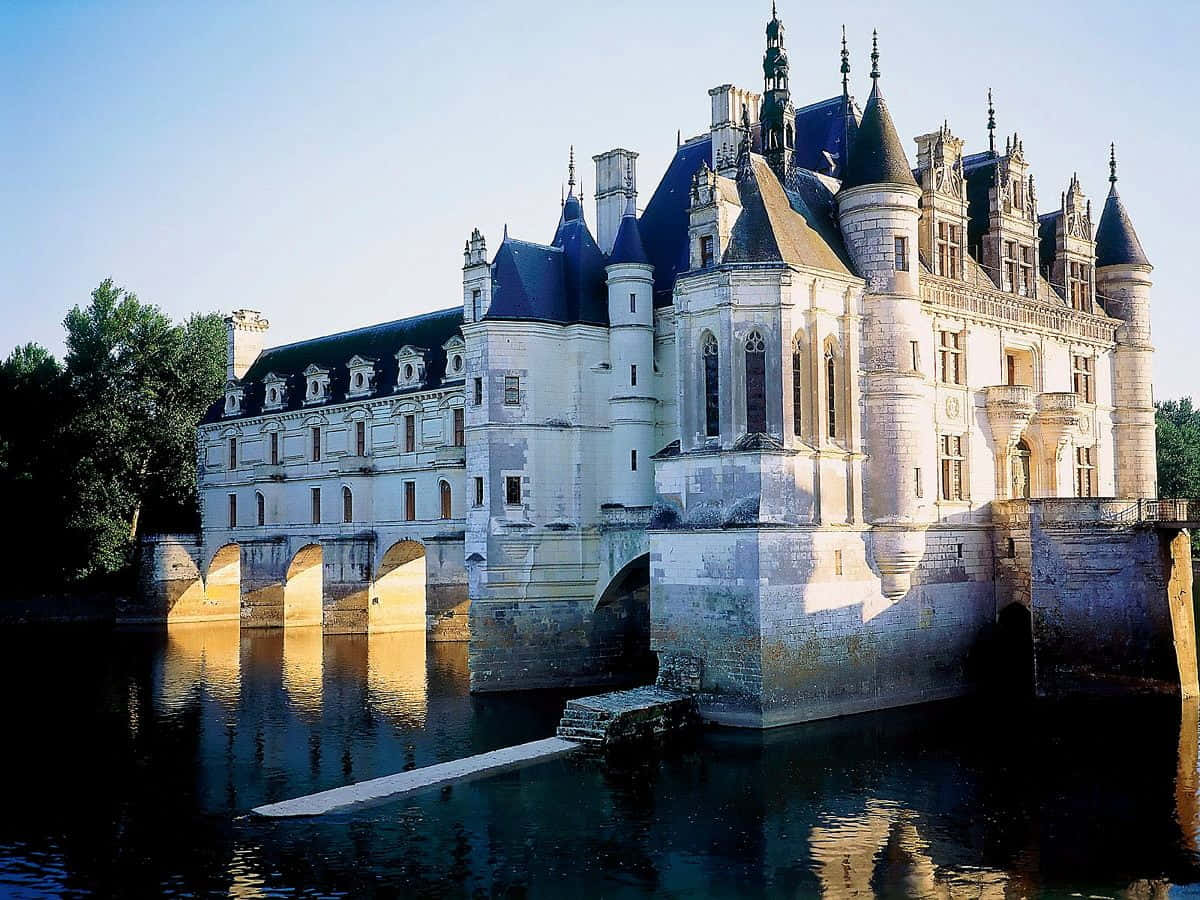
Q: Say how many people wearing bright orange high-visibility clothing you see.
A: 0